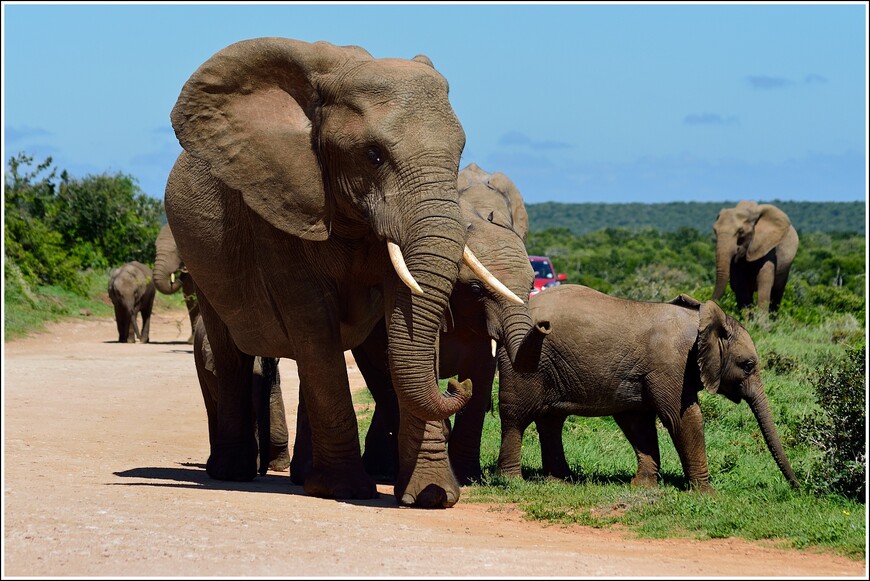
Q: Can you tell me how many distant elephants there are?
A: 3